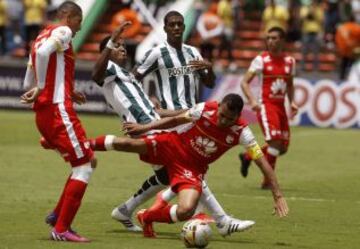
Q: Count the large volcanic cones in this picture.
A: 0